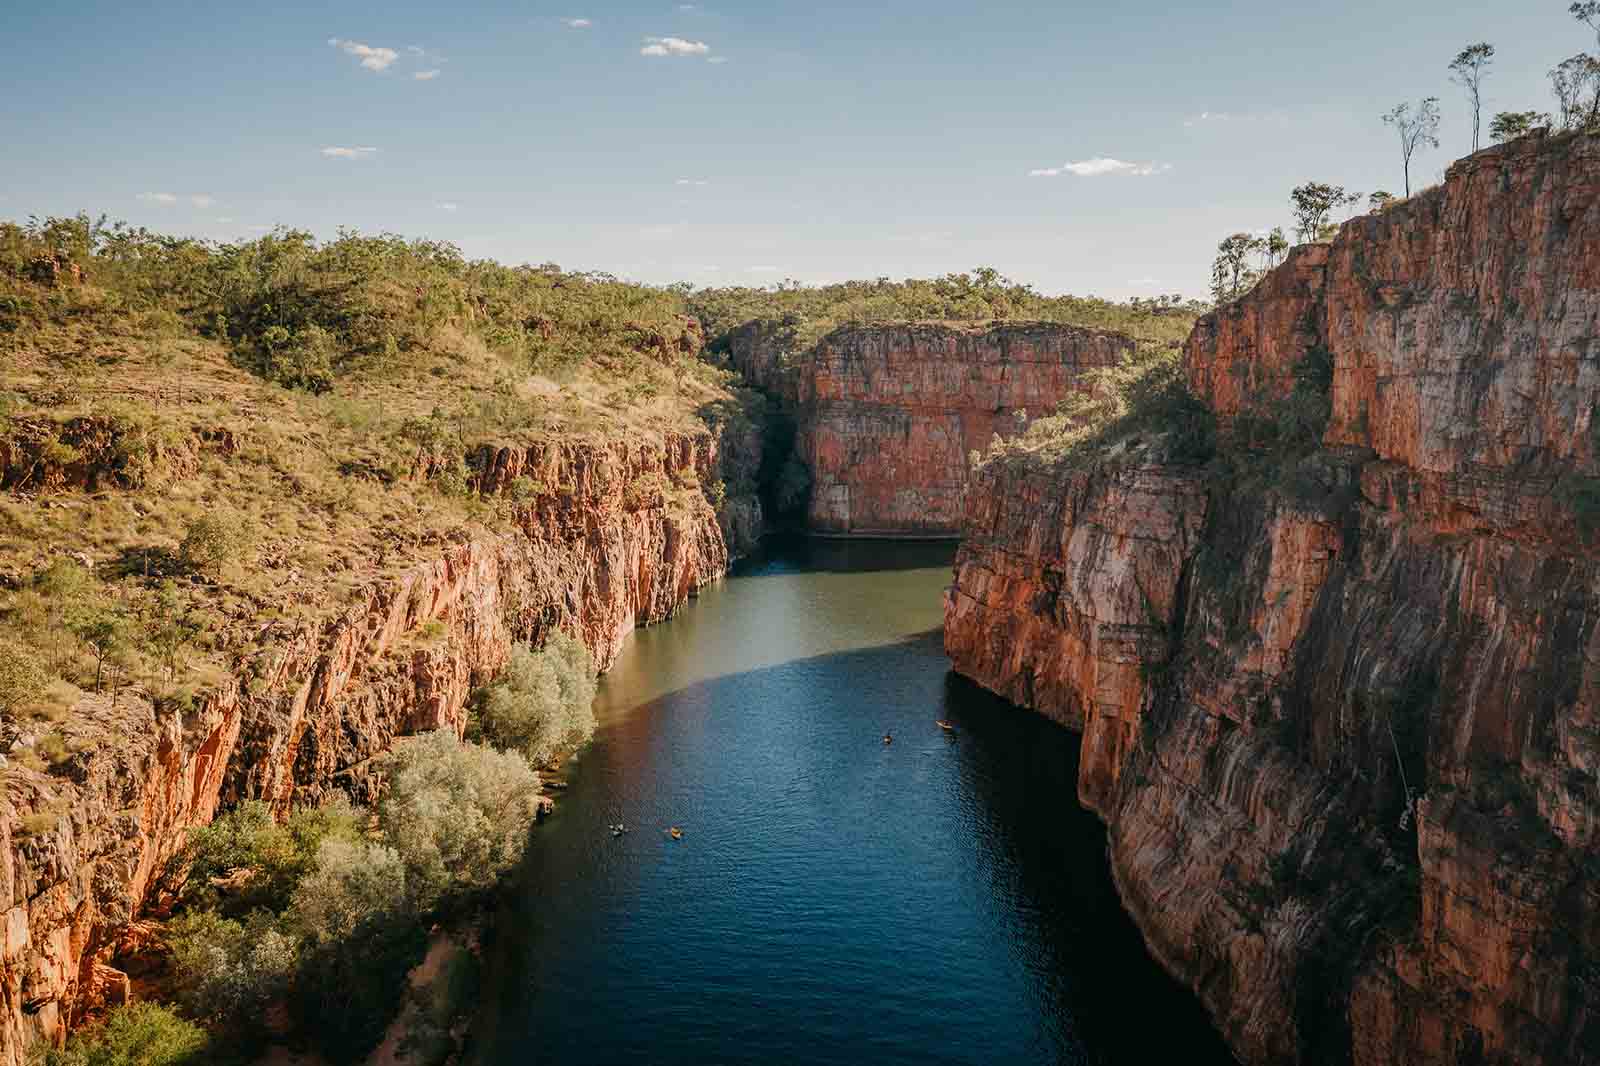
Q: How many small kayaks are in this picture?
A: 4